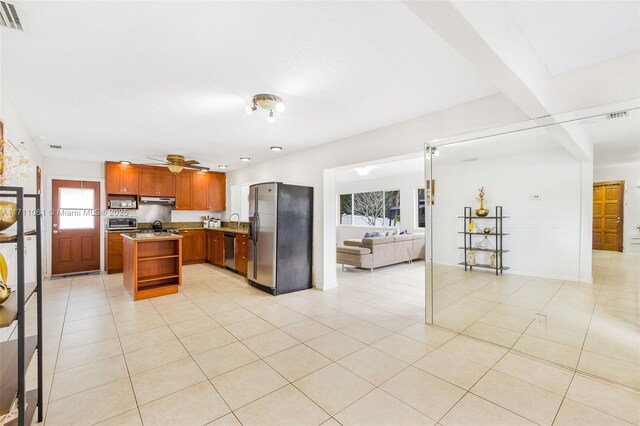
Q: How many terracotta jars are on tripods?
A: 0